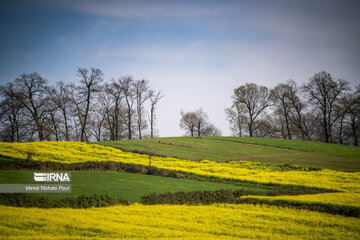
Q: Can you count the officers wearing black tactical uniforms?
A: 0